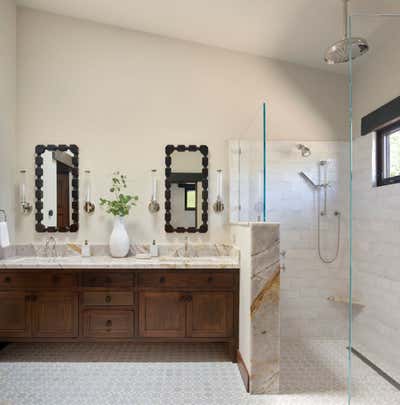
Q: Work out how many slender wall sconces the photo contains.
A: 4